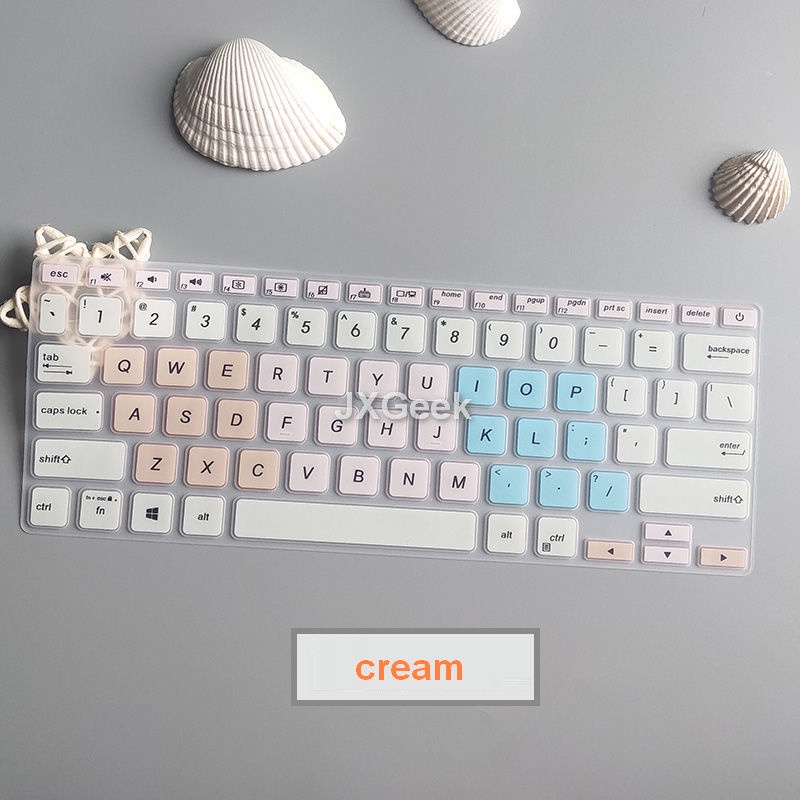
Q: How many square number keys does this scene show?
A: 10